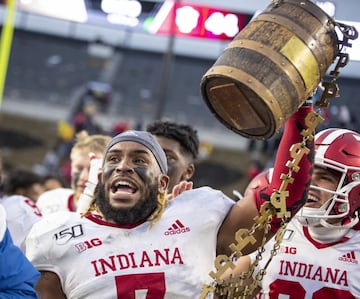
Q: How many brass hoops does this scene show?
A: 4